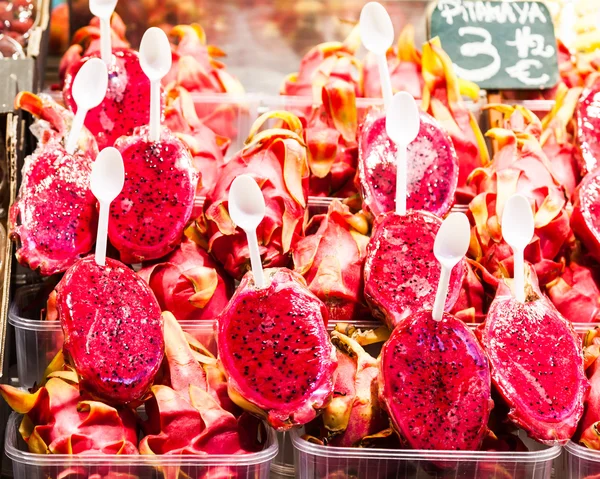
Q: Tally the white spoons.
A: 9